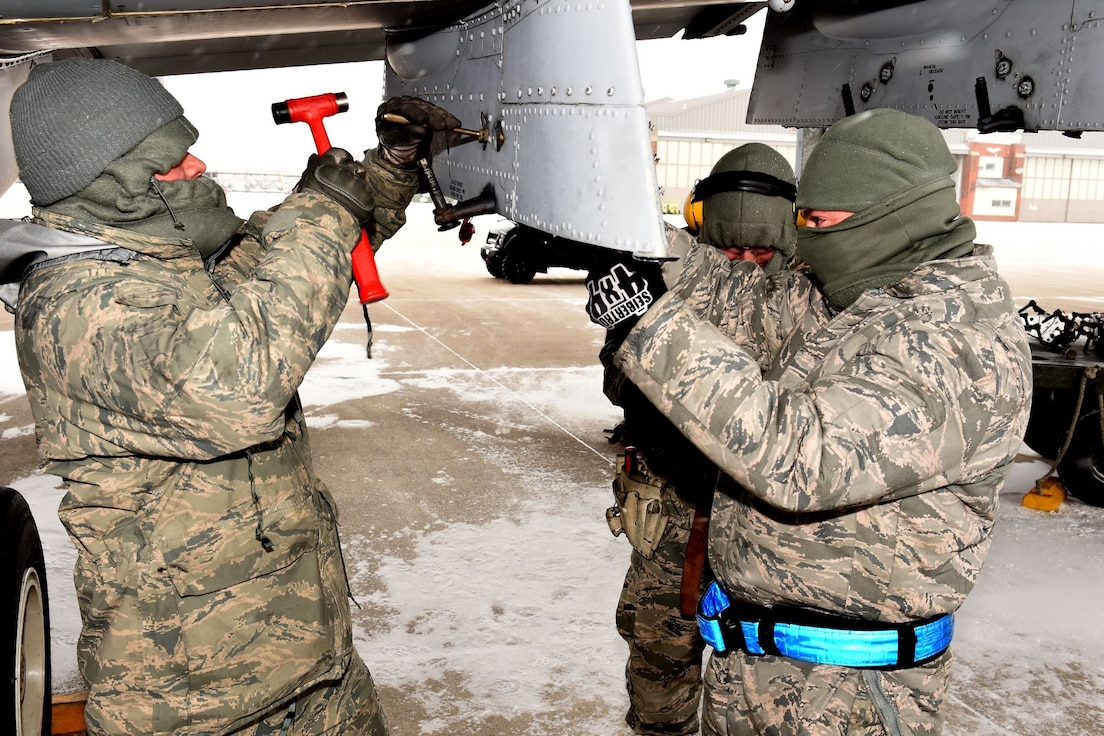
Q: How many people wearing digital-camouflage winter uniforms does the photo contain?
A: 3